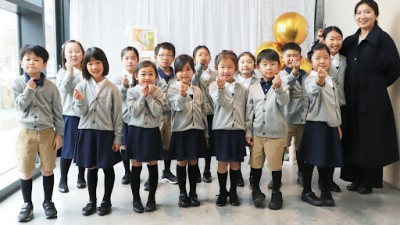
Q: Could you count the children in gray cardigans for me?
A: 14